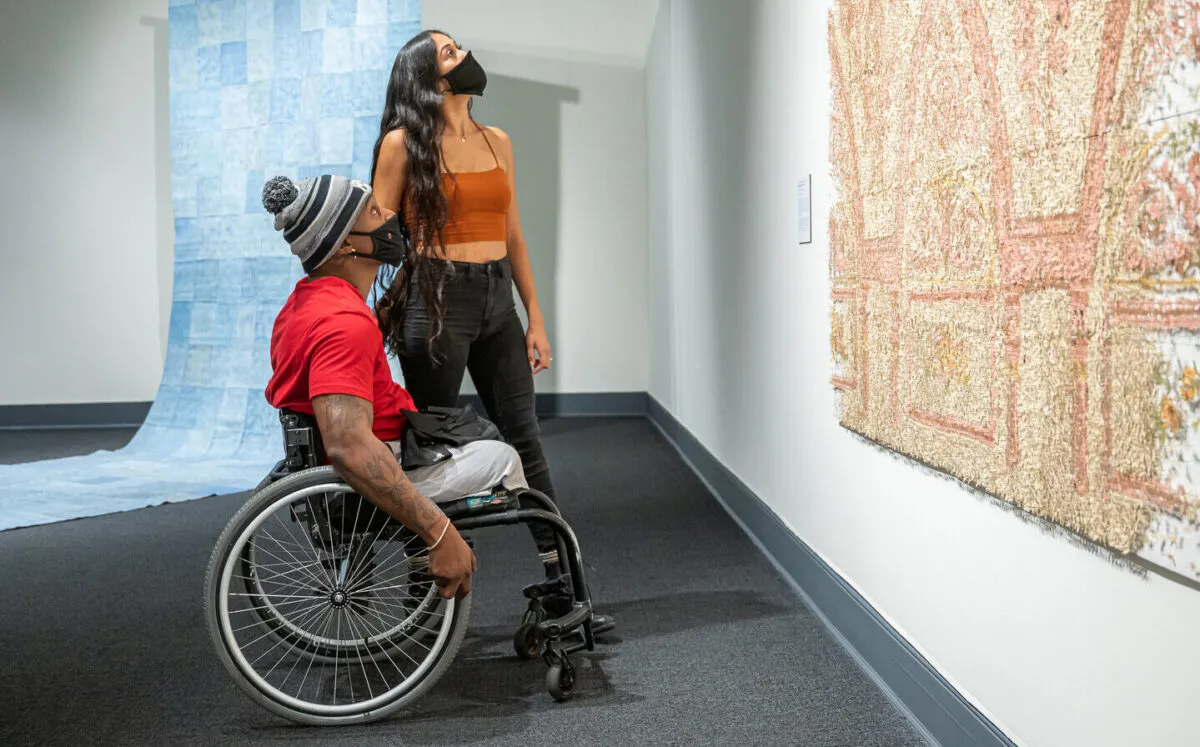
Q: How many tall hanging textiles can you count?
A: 1